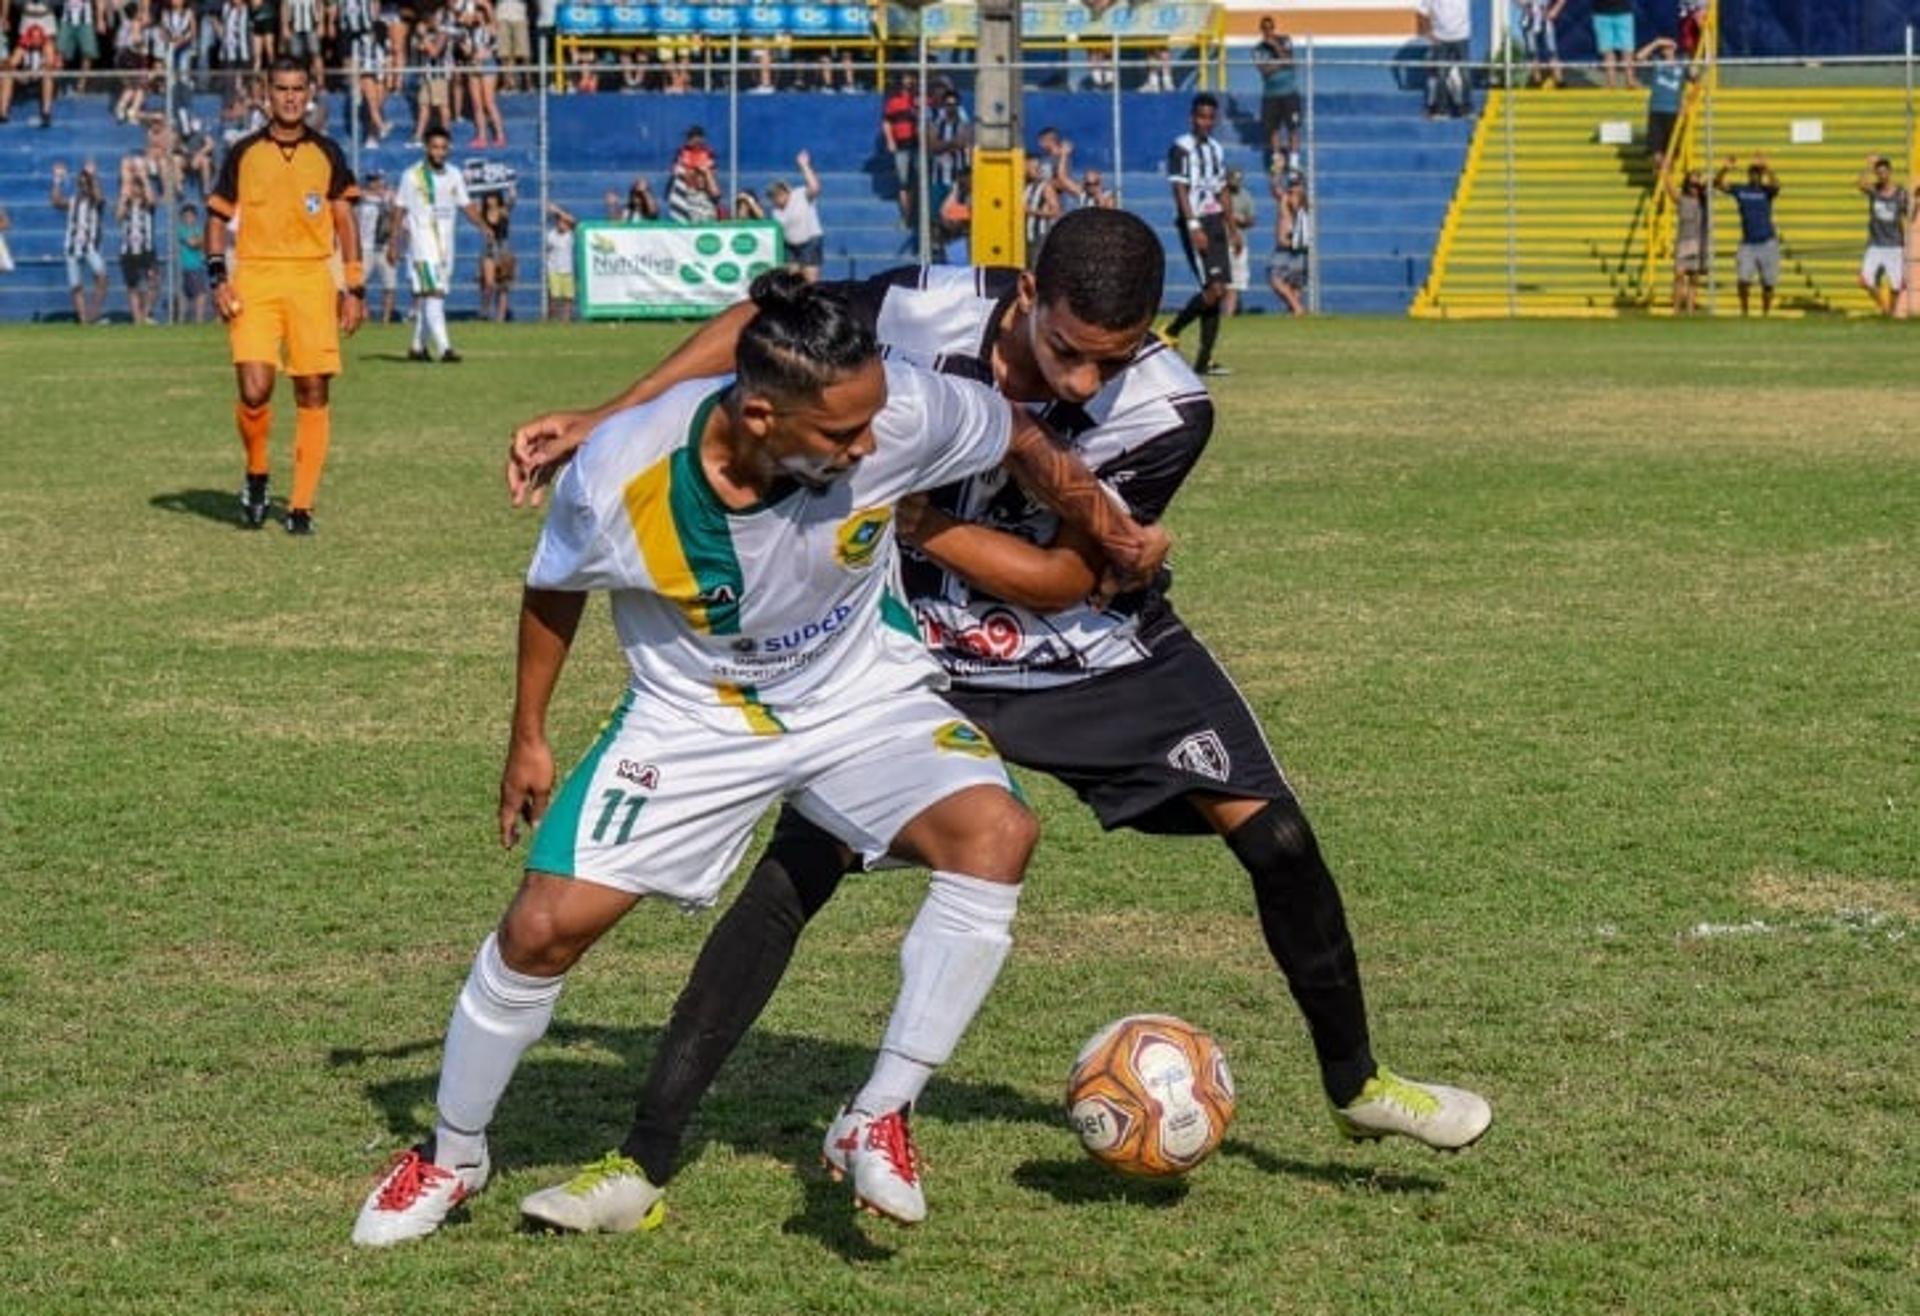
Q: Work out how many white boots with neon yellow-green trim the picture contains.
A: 2